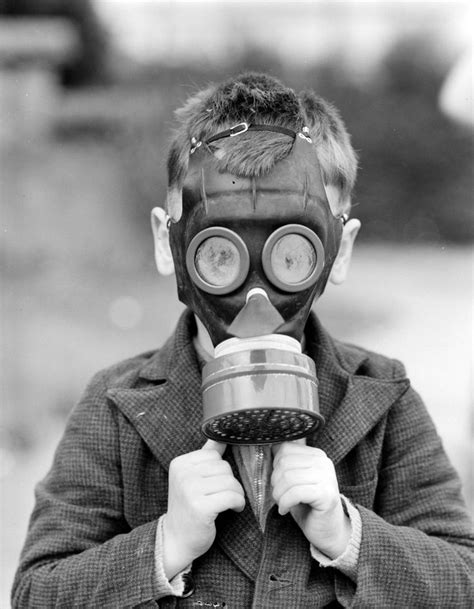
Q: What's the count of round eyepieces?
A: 2